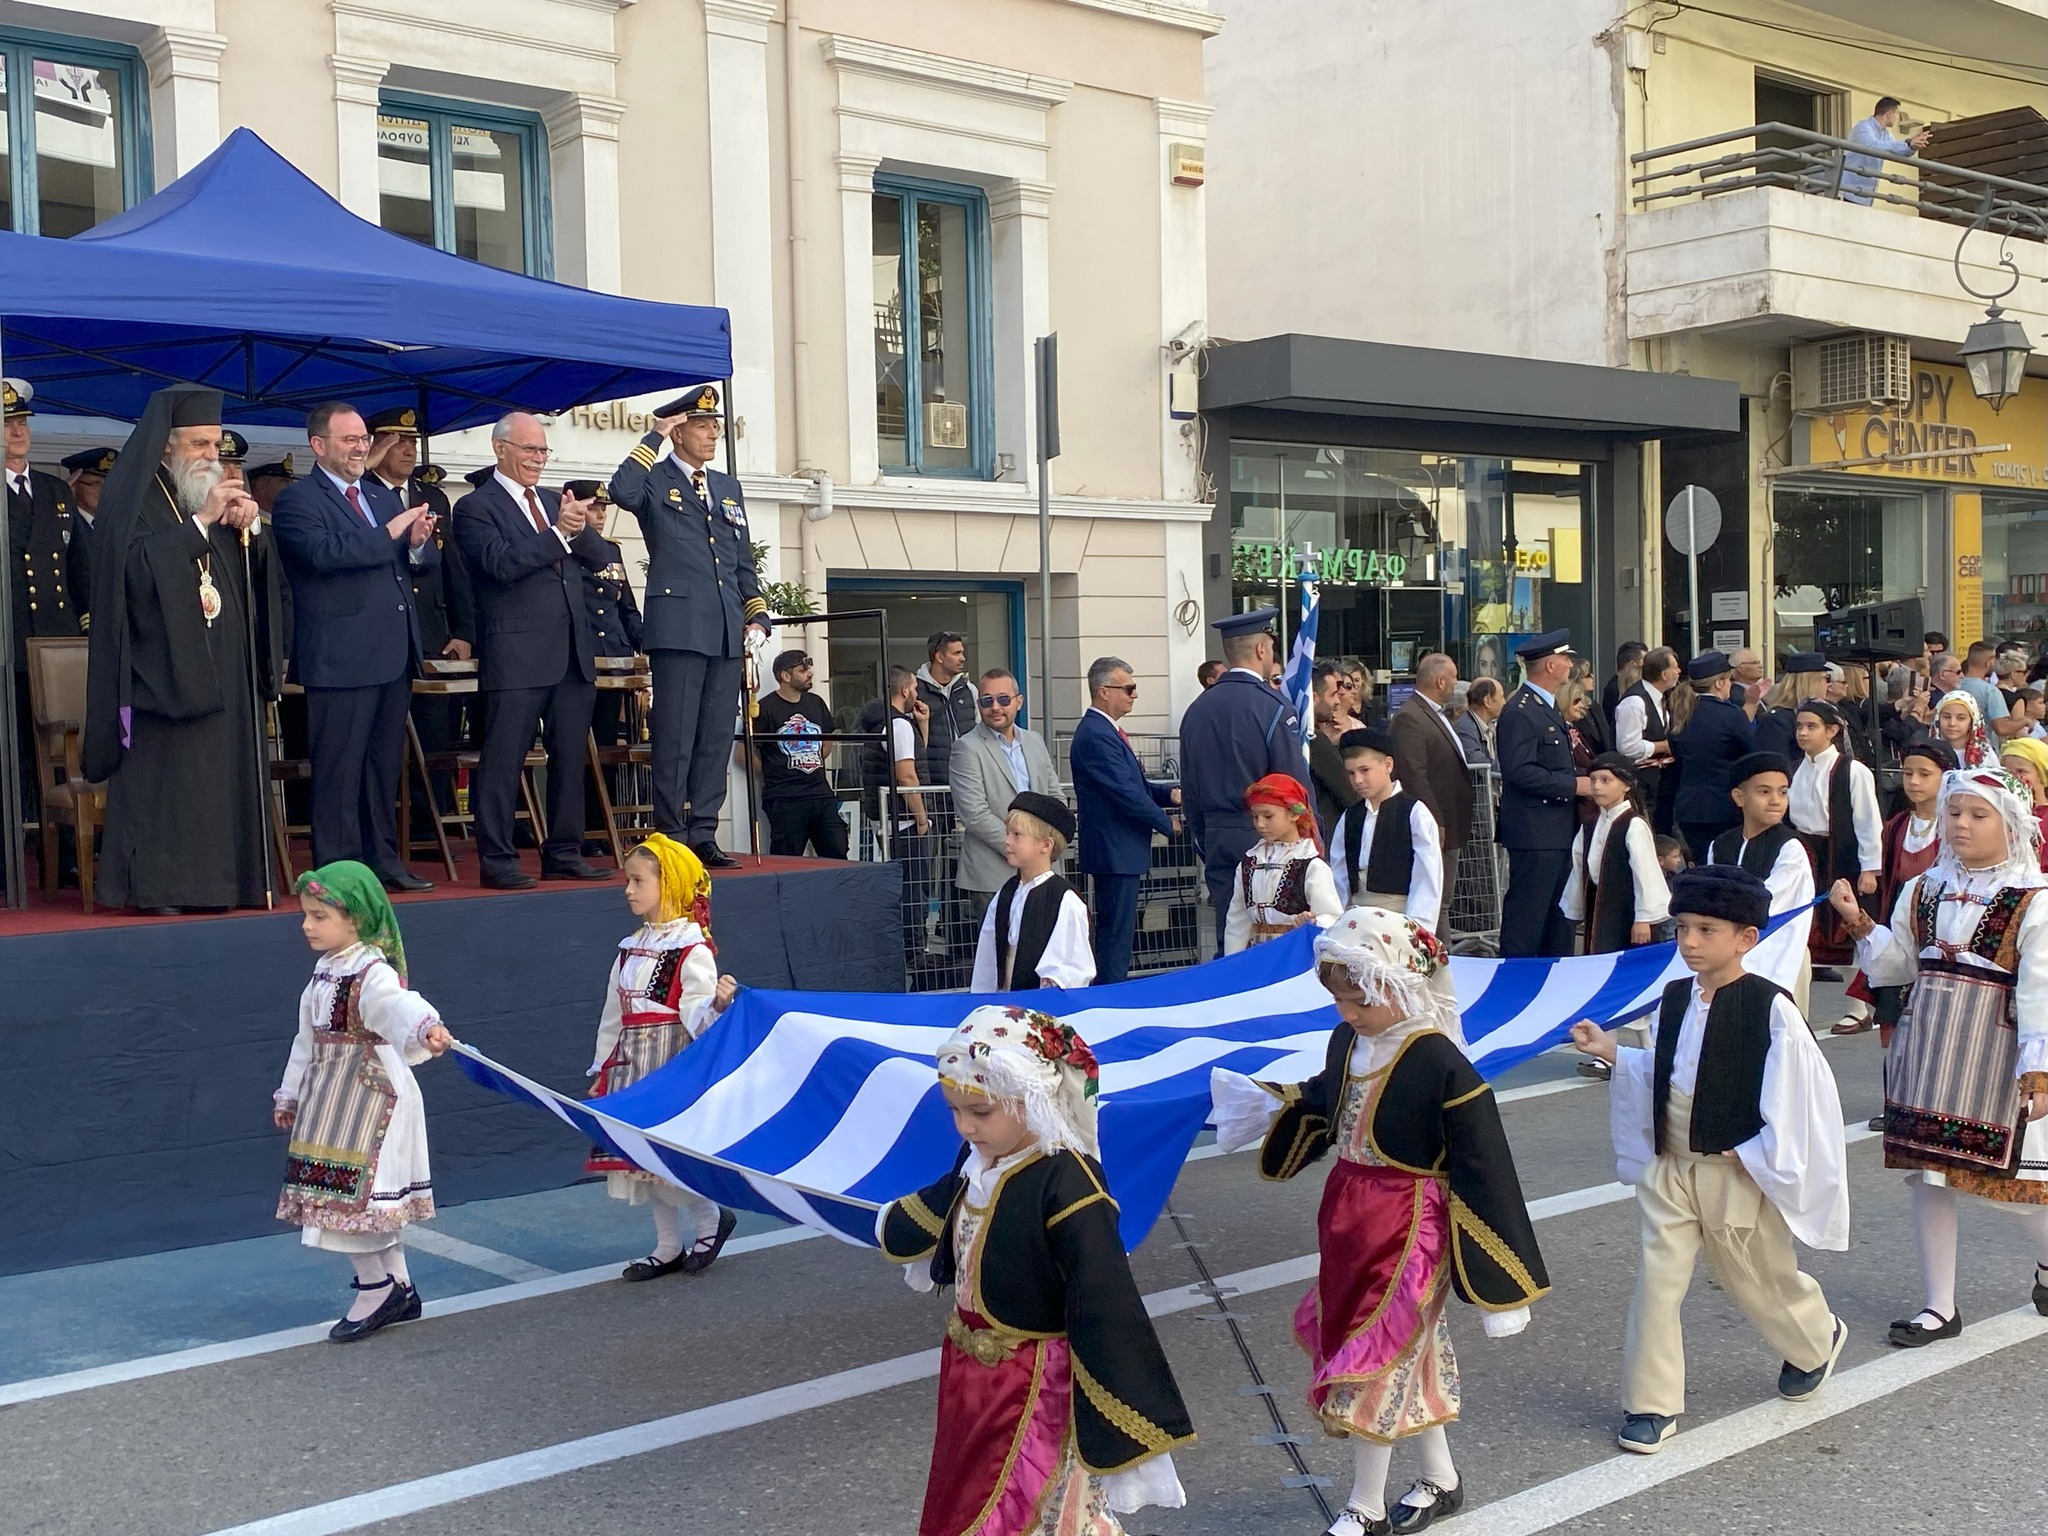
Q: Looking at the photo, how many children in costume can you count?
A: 15